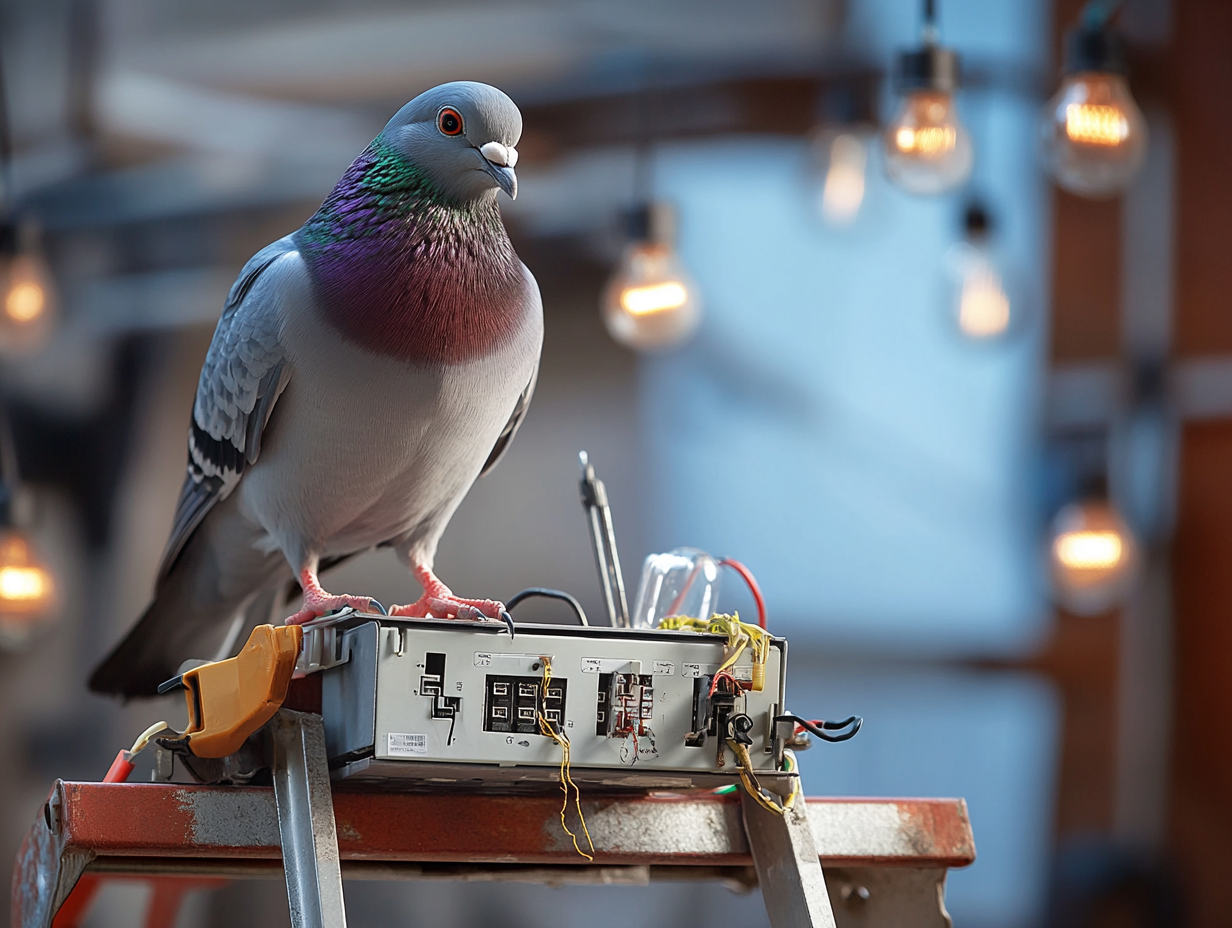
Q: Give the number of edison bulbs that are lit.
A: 8